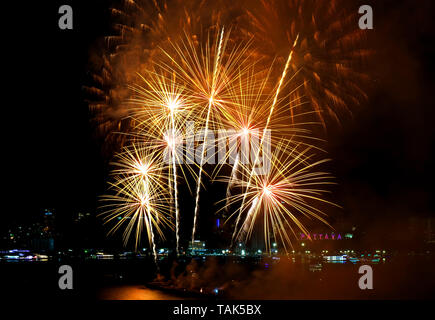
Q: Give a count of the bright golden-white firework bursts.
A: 7